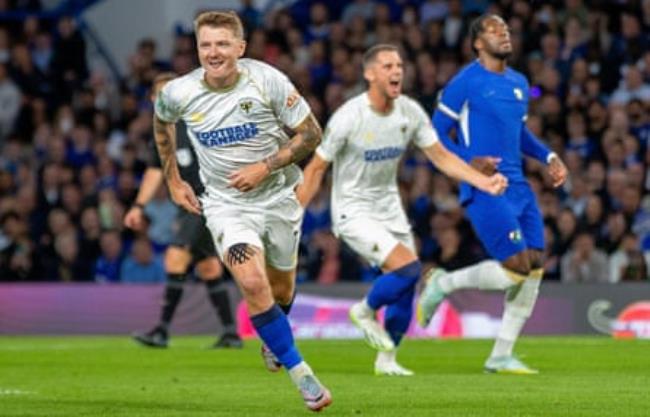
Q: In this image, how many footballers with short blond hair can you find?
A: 1